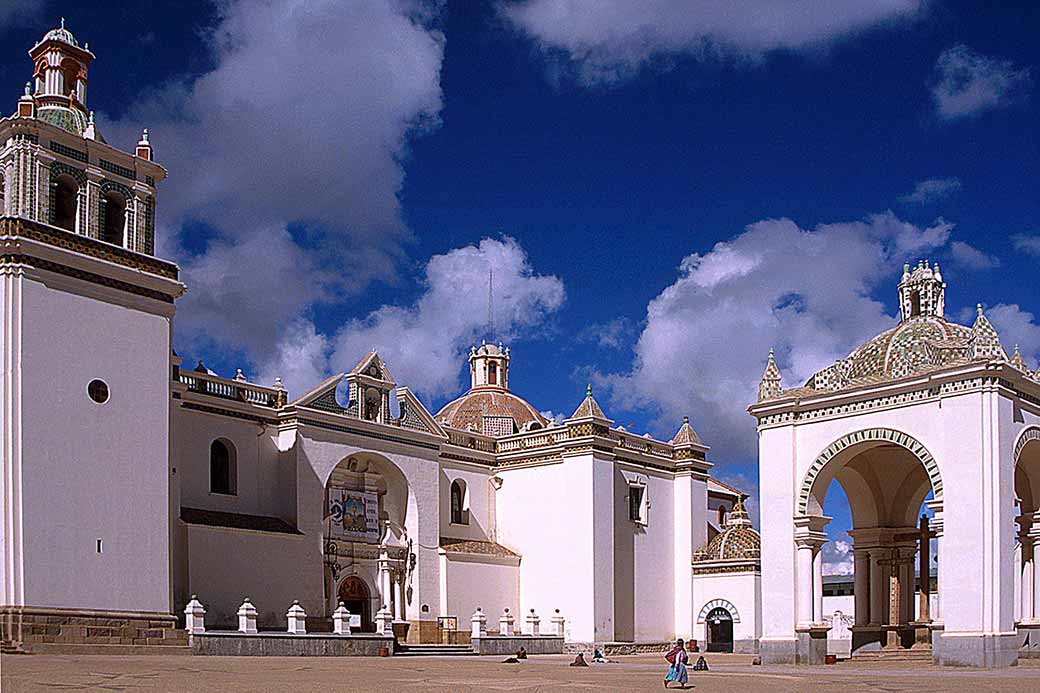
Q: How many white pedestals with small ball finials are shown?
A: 9